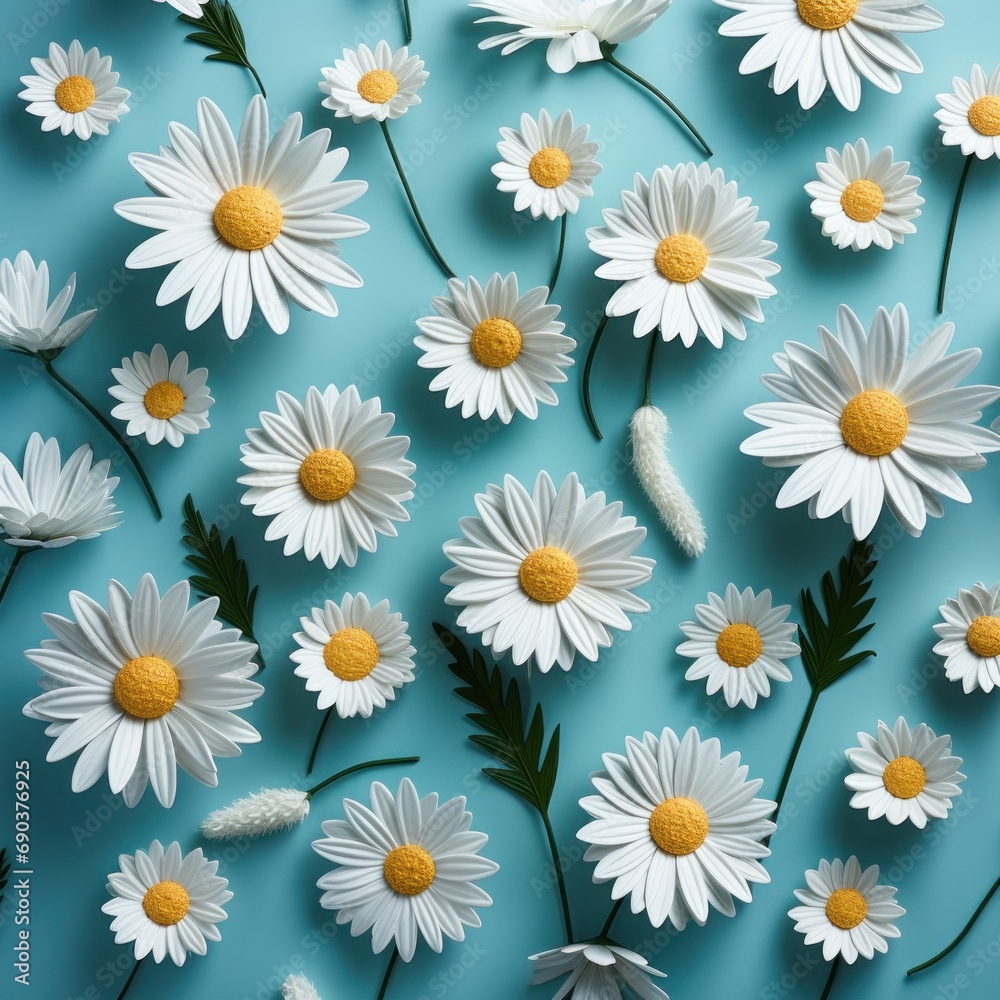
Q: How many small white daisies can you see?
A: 12